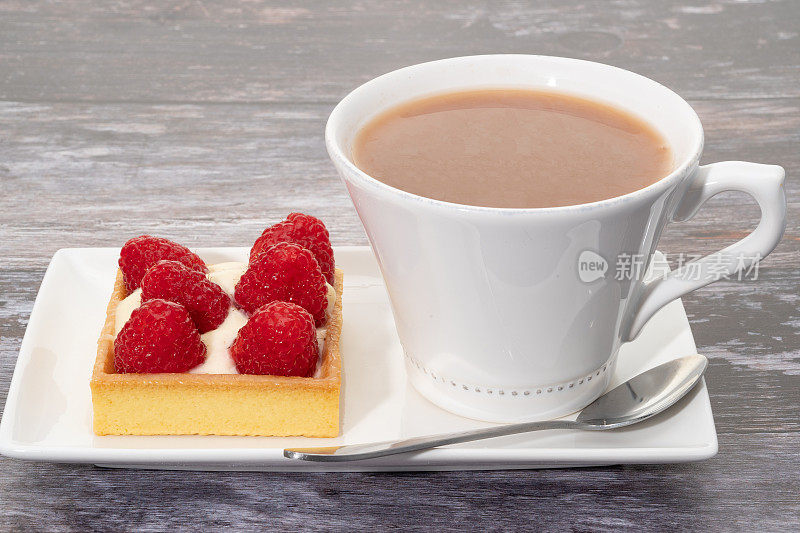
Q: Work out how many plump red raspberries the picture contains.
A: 6